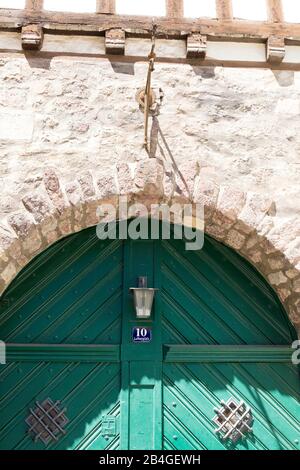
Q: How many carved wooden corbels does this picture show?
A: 4